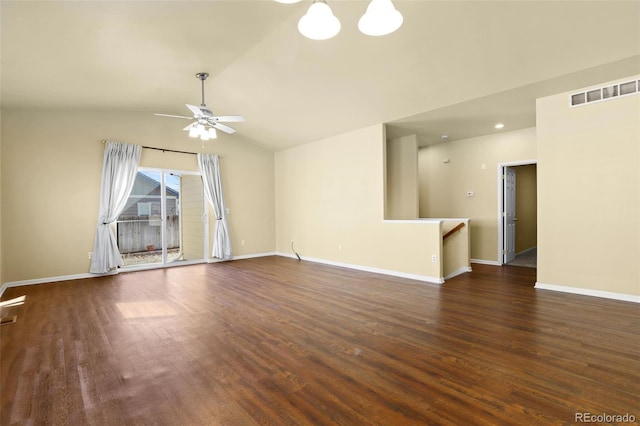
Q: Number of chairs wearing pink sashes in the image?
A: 0